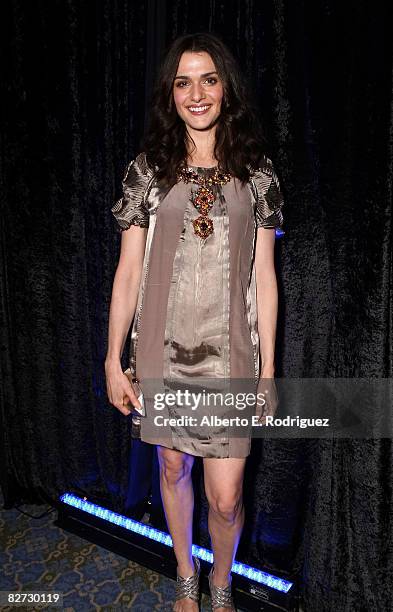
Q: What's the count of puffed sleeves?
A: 2